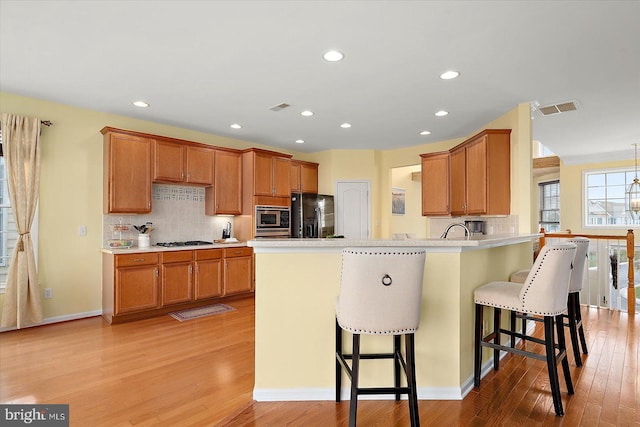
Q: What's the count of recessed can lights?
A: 9